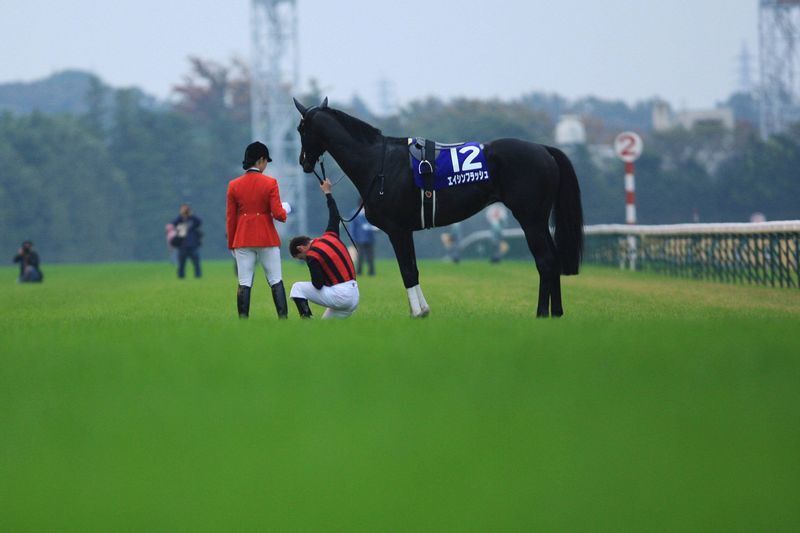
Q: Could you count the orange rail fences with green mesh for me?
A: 0